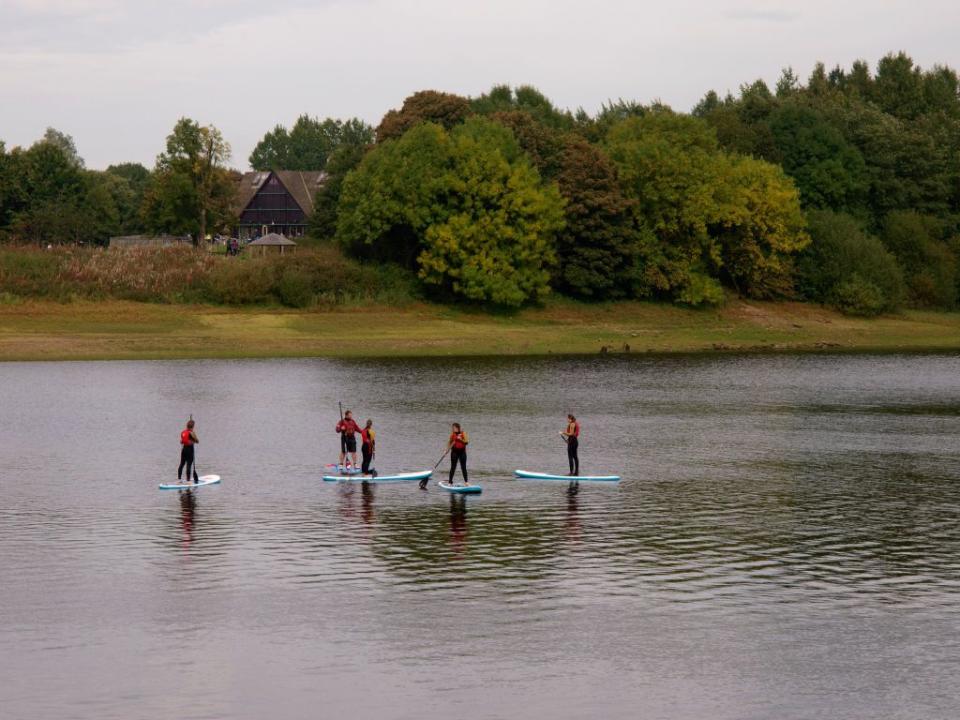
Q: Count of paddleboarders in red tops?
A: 5